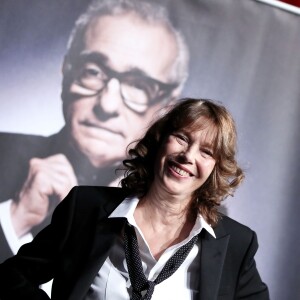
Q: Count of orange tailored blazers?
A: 0